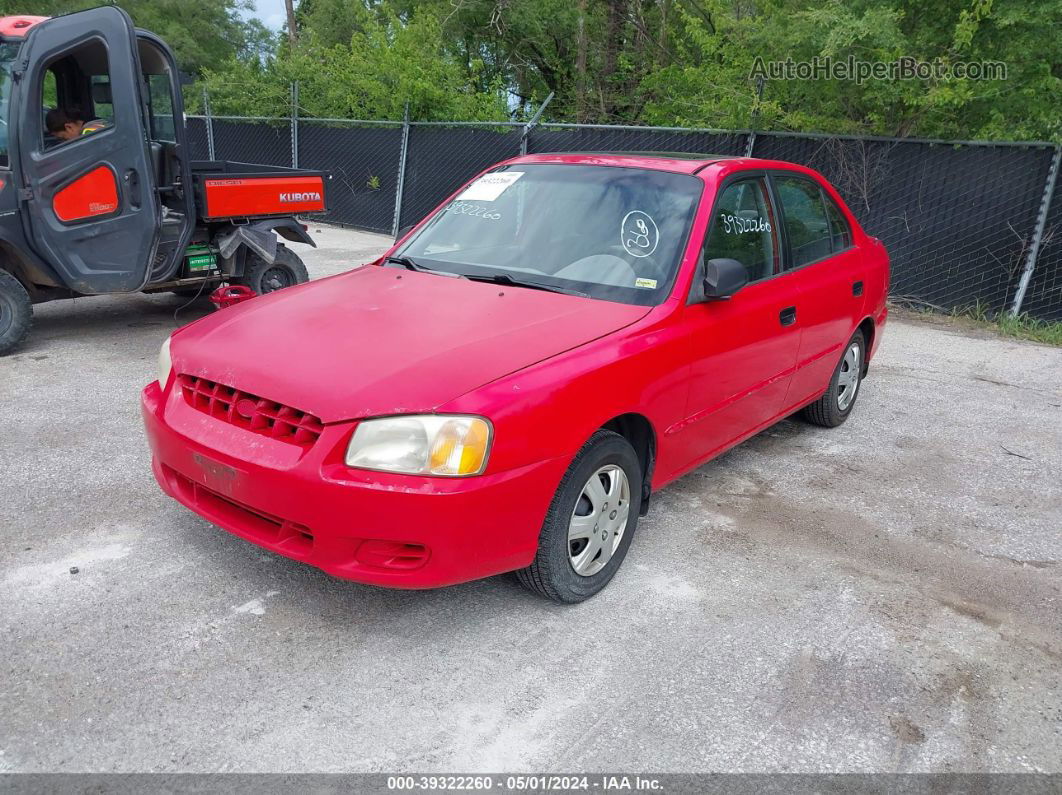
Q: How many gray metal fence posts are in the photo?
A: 6